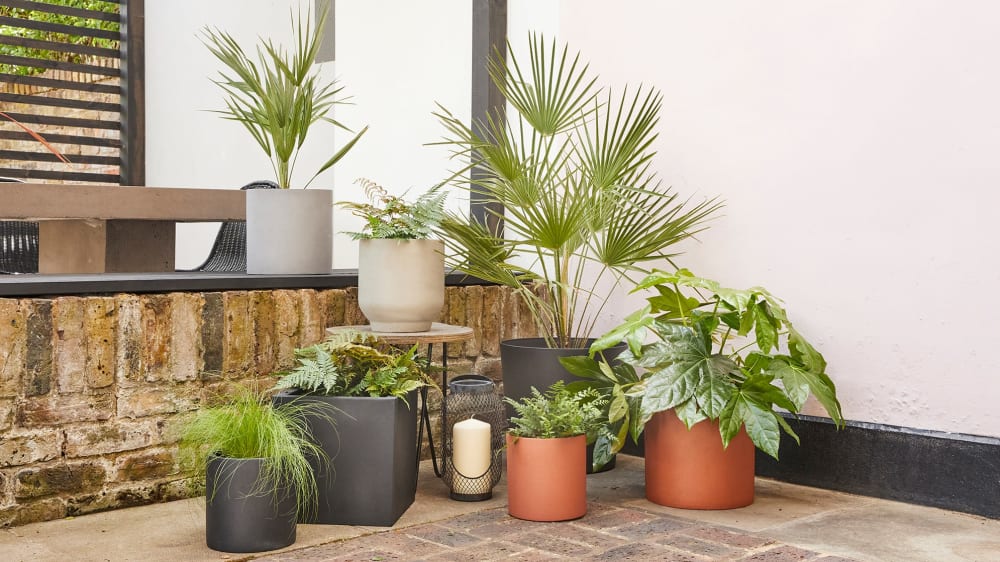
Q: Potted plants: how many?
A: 7